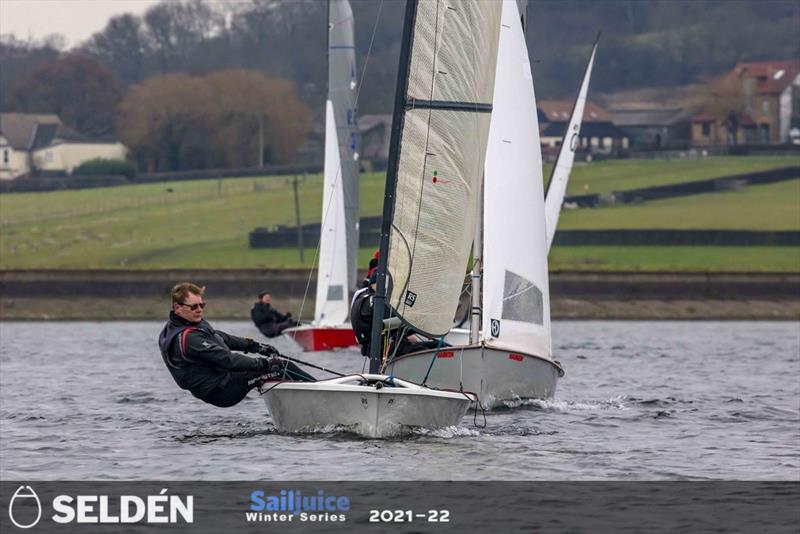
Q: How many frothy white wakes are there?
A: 2